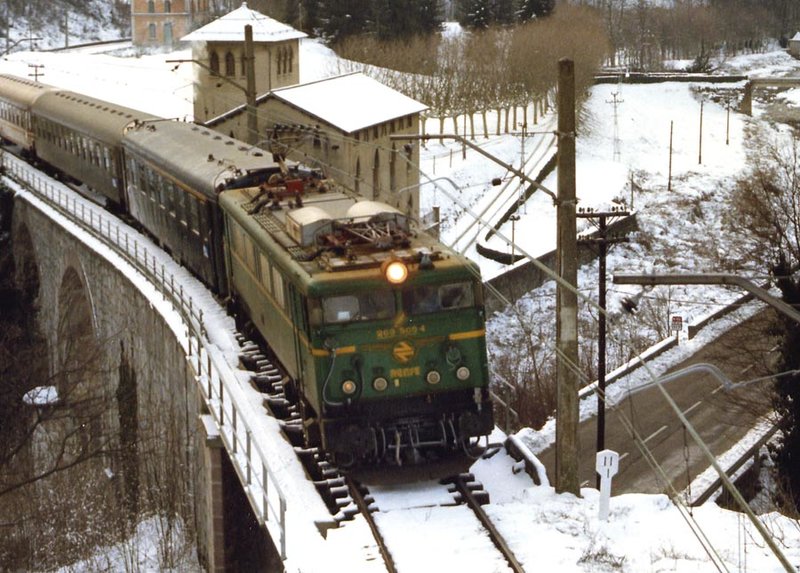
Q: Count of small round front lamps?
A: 4